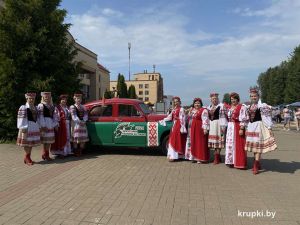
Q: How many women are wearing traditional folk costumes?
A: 9